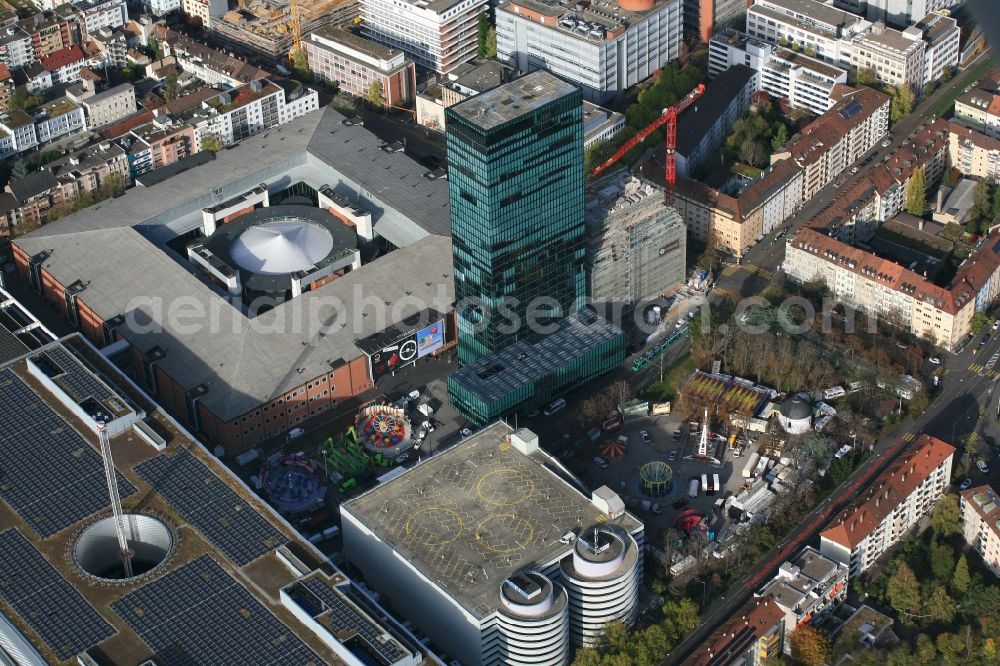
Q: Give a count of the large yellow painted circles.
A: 3